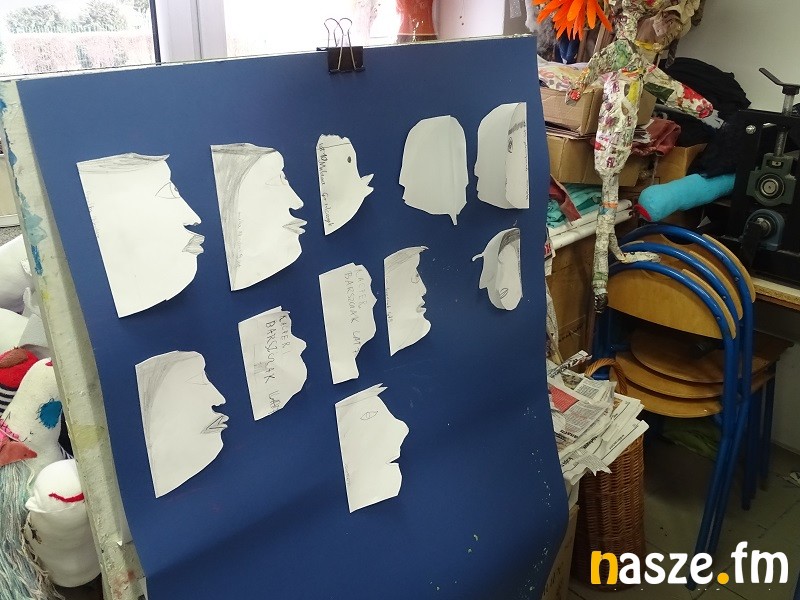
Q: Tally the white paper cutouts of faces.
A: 11